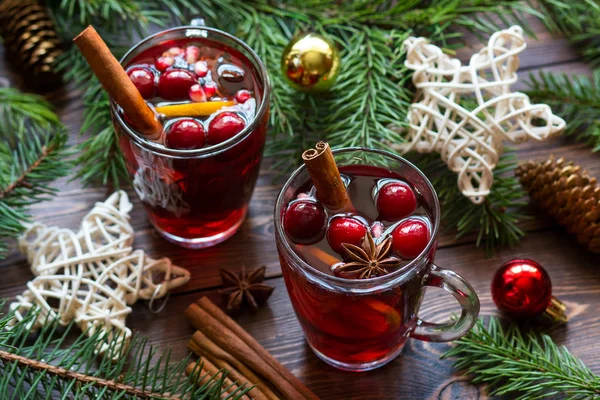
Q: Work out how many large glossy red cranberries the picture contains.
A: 8